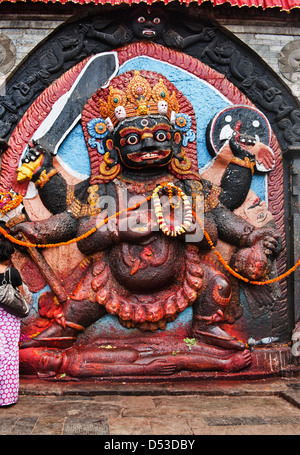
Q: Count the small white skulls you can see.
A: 4